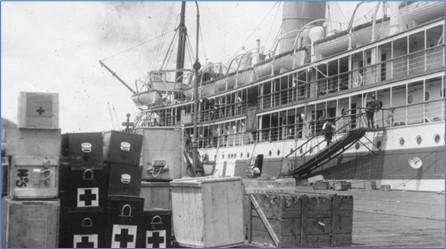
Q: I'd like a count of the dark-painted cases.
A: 7